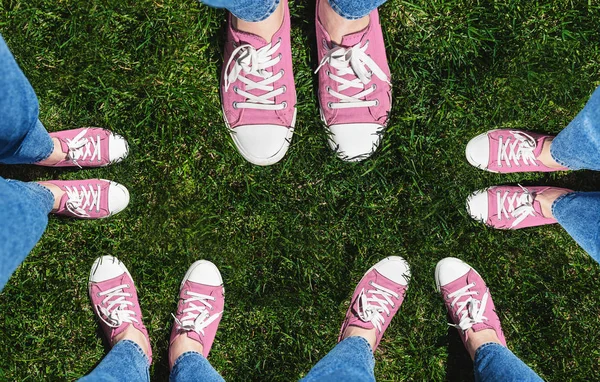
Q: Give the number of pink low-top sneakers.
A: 10